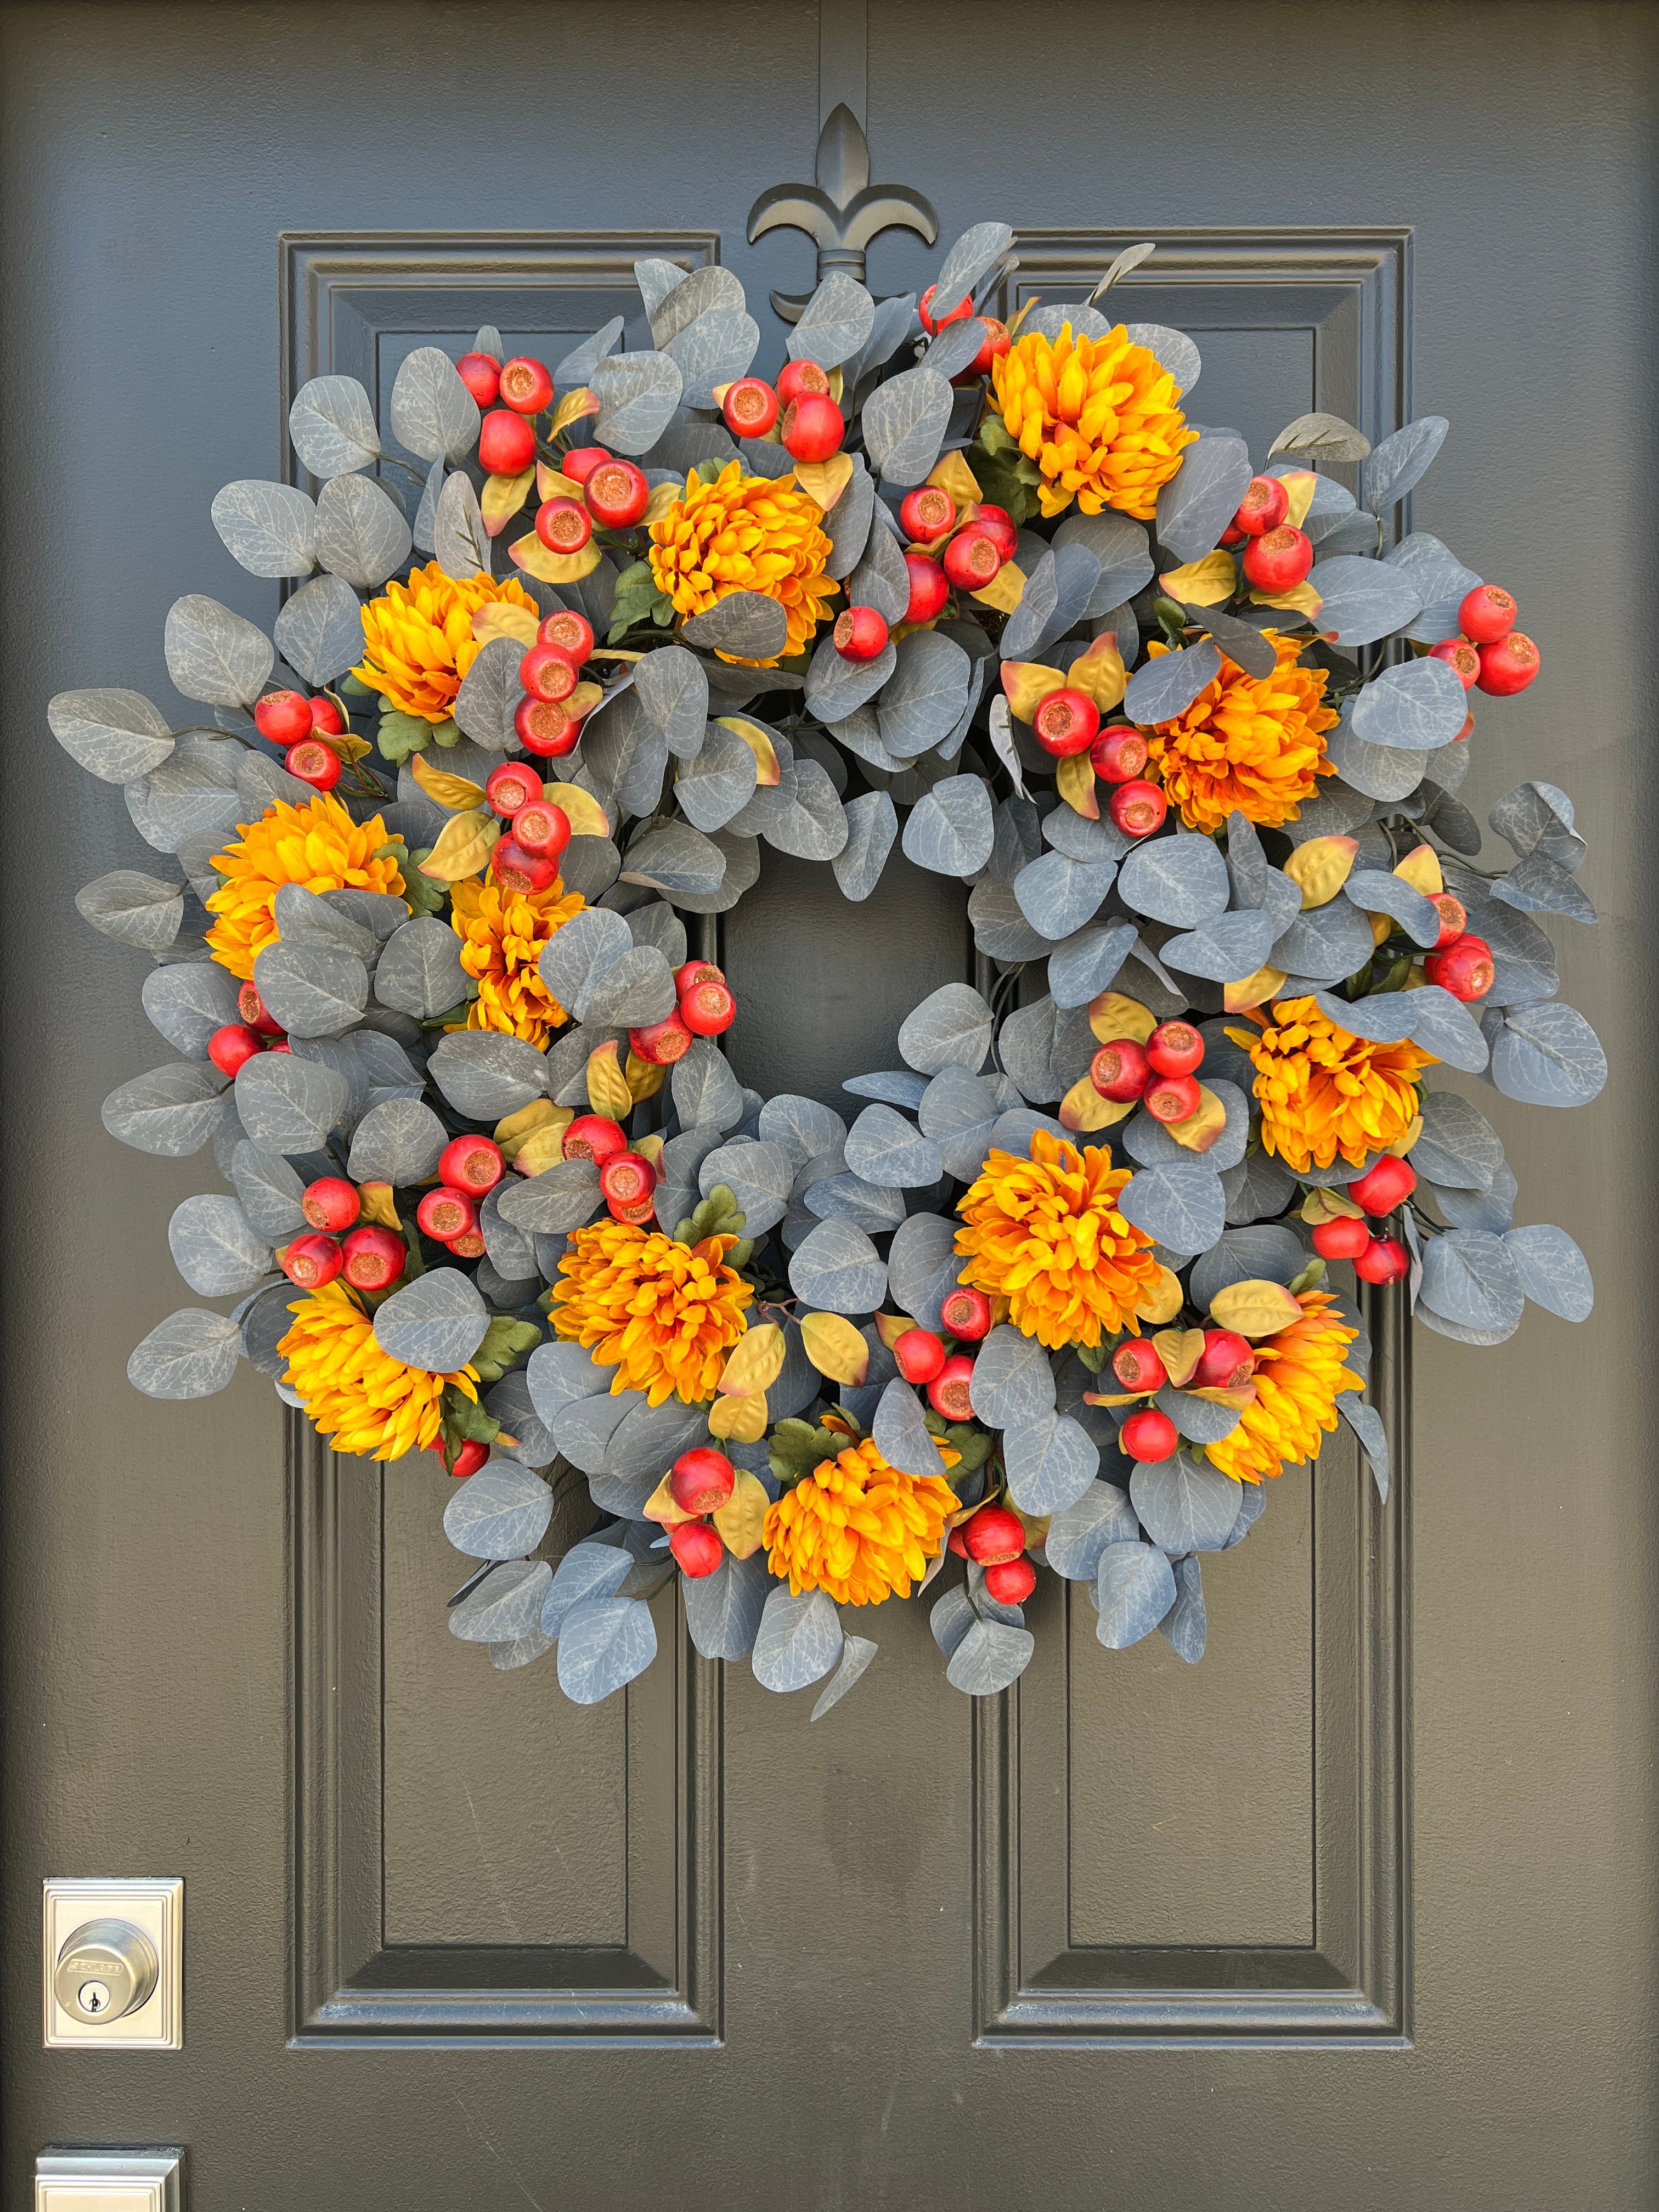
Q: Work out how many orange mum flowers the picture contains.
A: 12